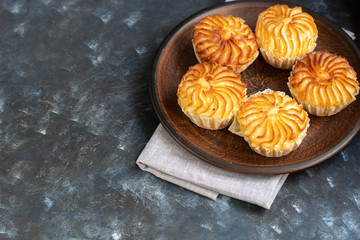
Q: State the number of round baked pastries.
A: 5